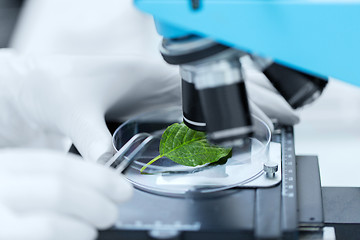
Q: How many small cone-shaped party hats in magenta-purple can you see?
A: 0